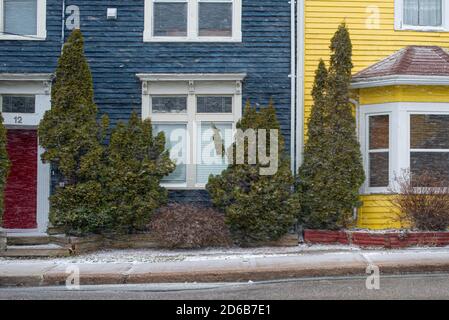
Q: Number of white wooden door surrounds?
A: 1